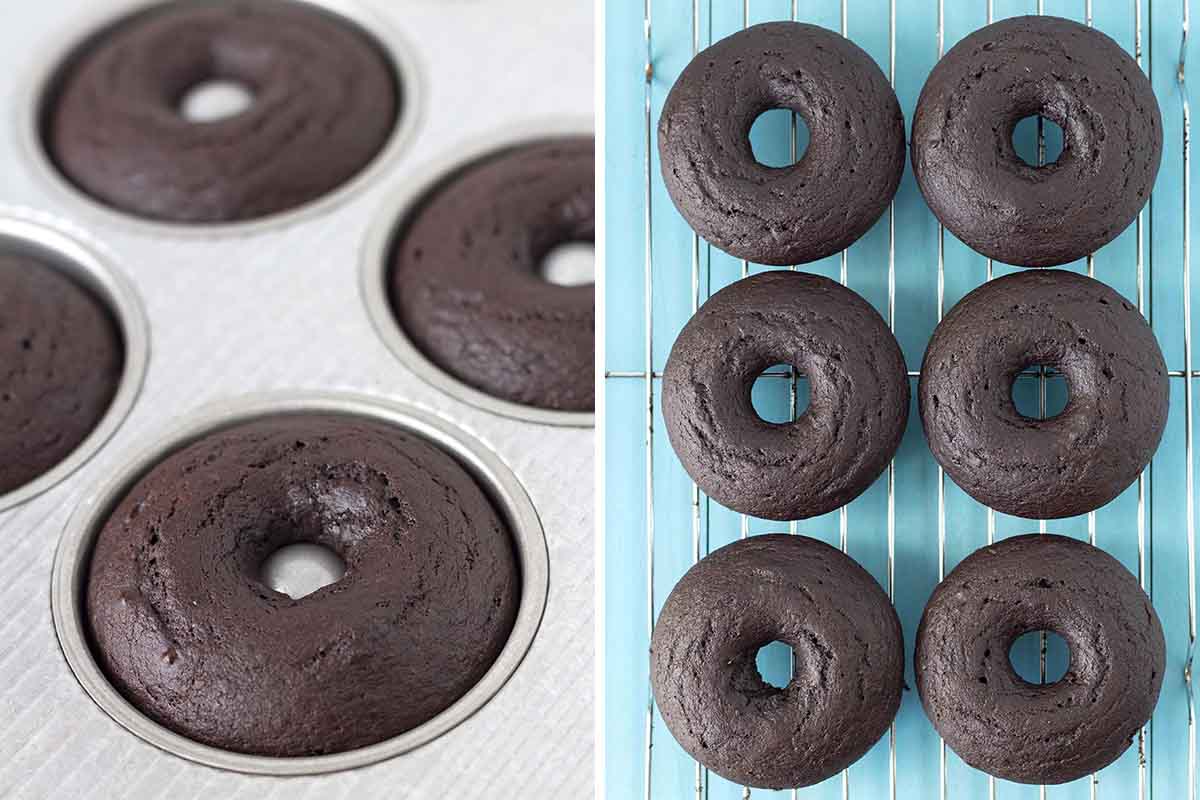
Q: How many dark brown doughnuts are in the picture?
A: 10